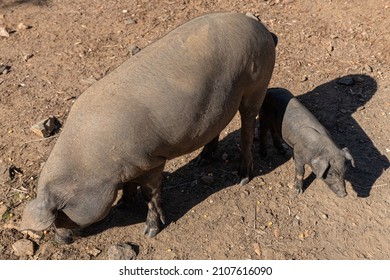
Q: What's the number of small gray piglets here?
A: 1